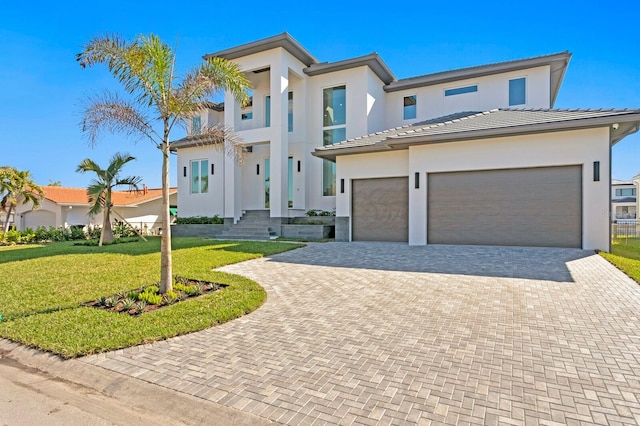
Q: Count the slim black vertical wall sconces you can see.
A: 7